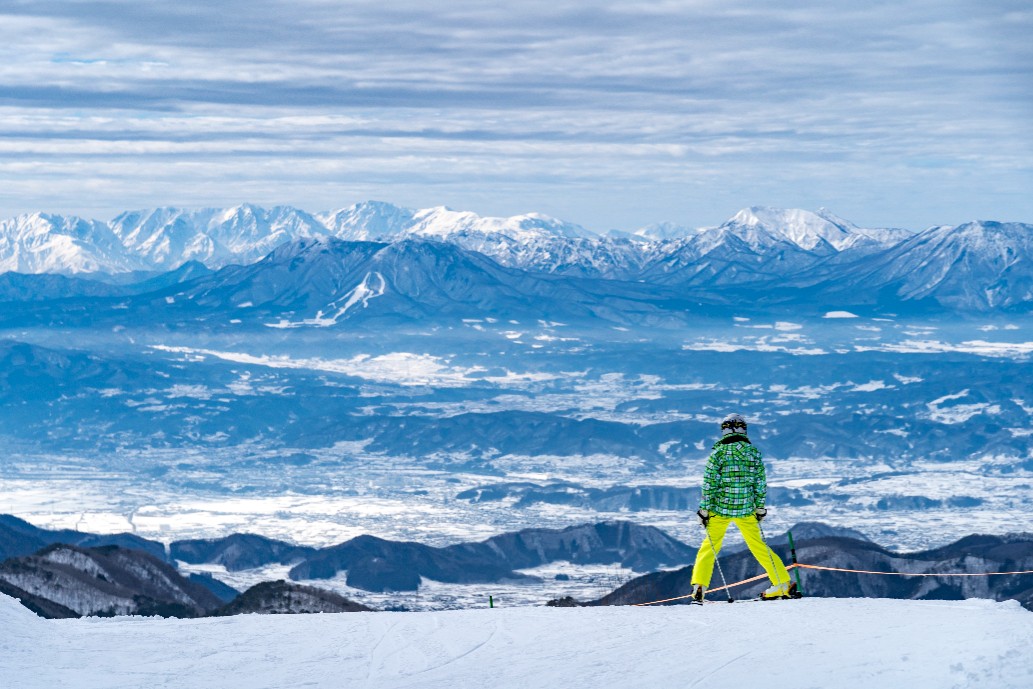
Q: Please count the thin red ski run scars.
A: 0